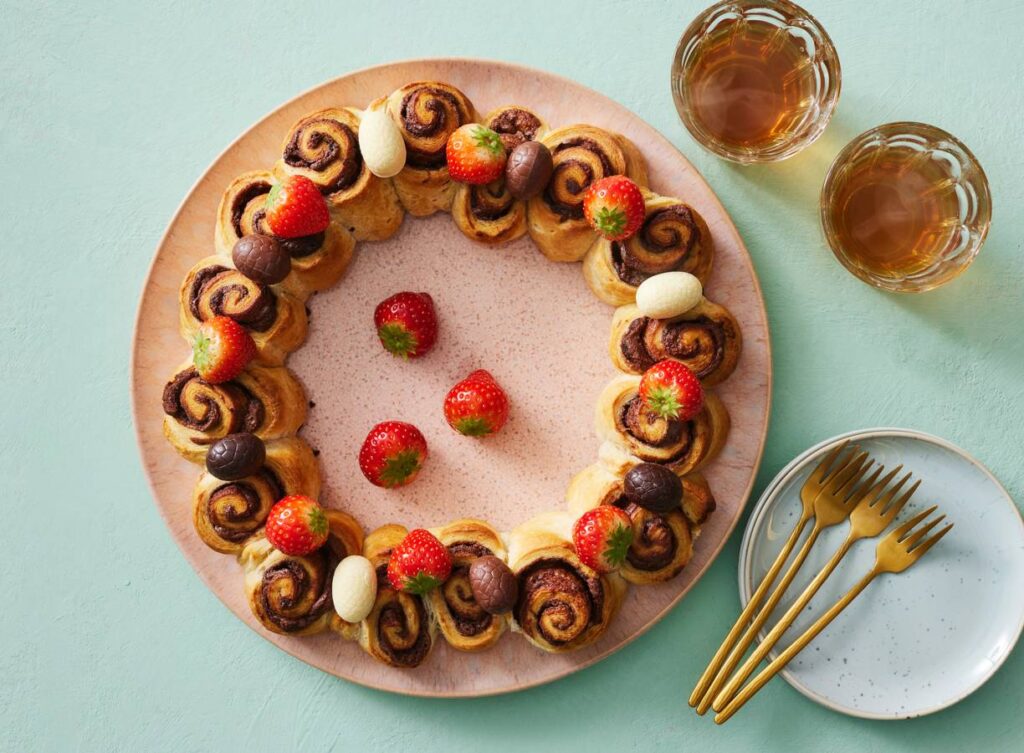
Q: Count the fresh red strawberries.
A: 11